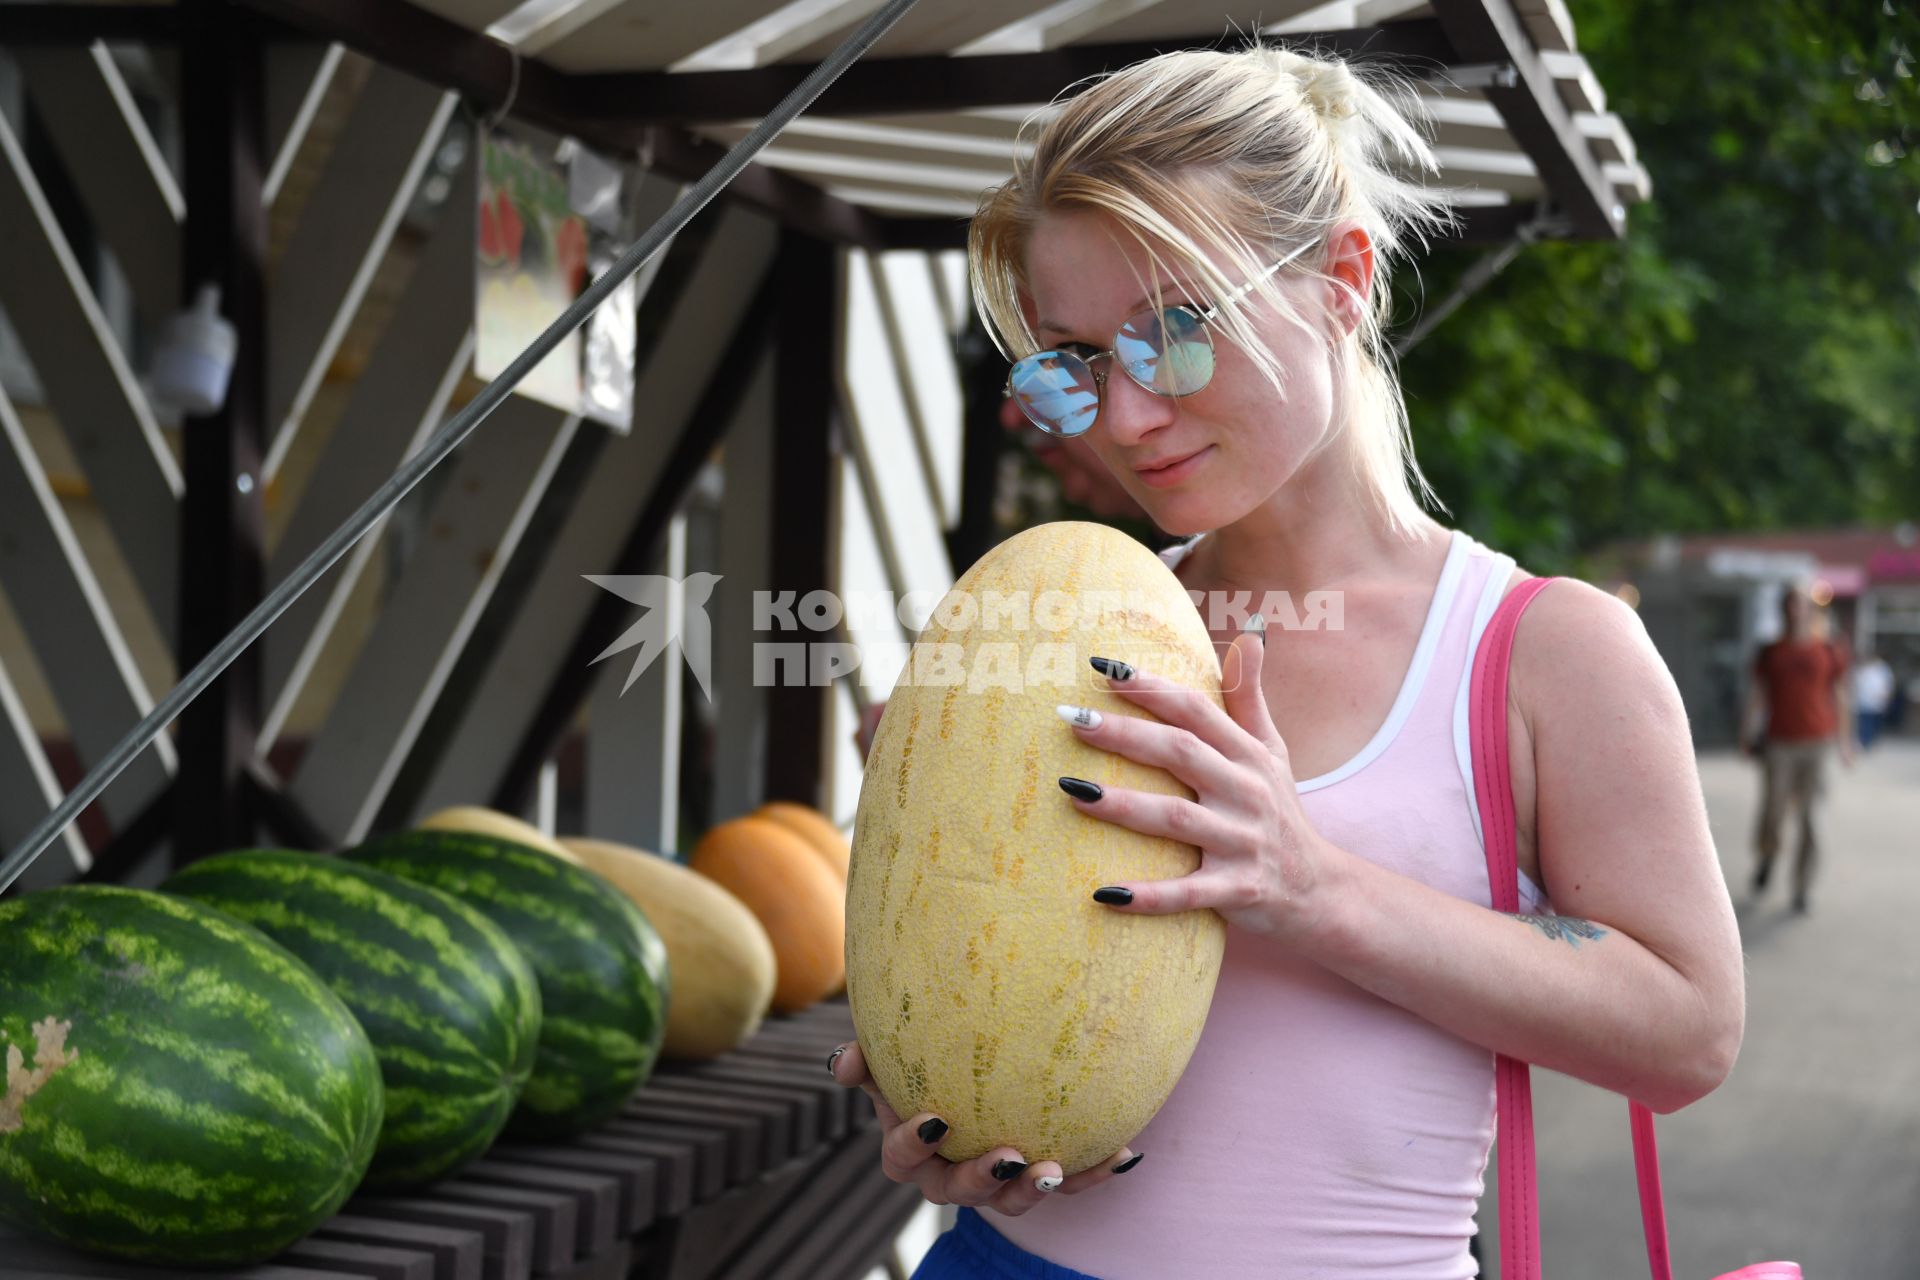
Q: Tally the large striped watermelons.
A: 3